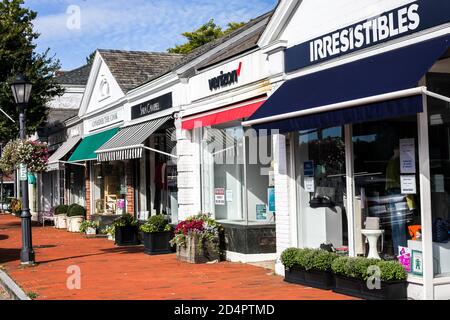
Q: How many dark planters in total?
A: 4